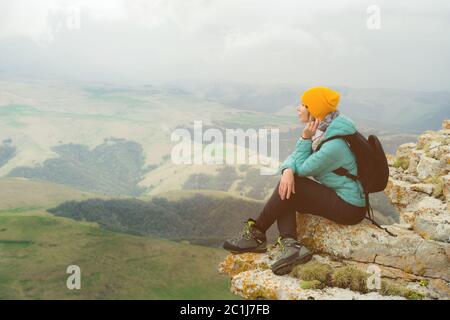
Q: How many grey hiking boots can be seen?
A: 2